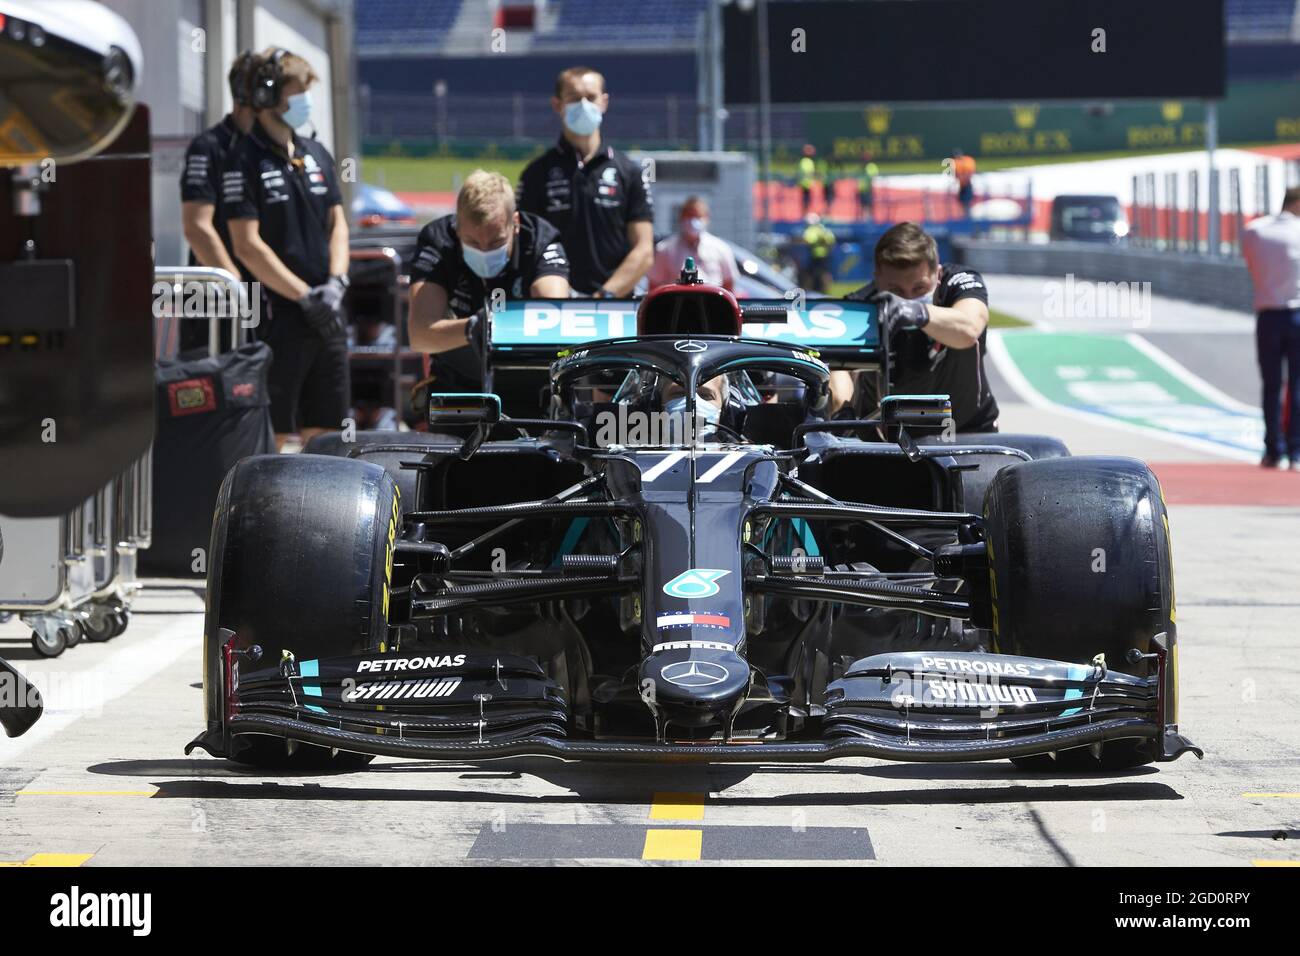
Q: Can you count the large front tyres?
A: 2